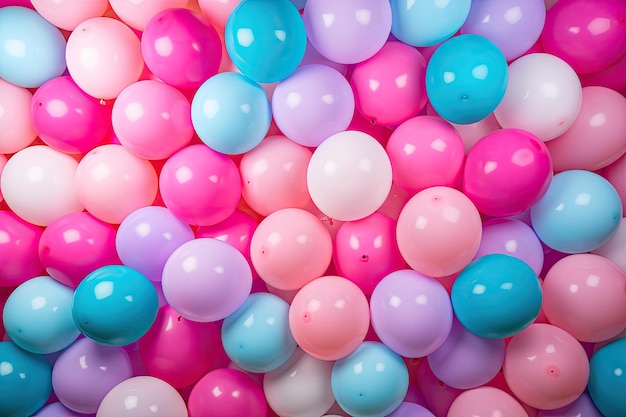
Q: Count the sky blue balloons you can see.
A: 7